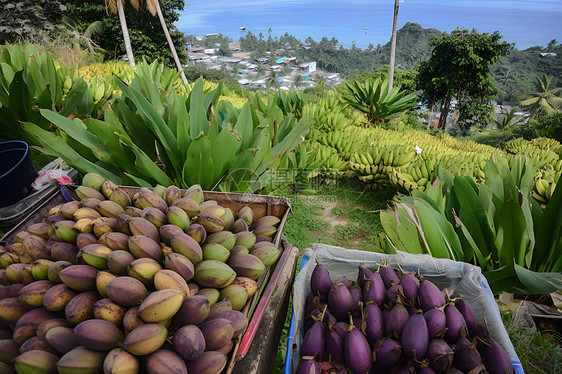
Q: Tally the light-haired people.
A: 0